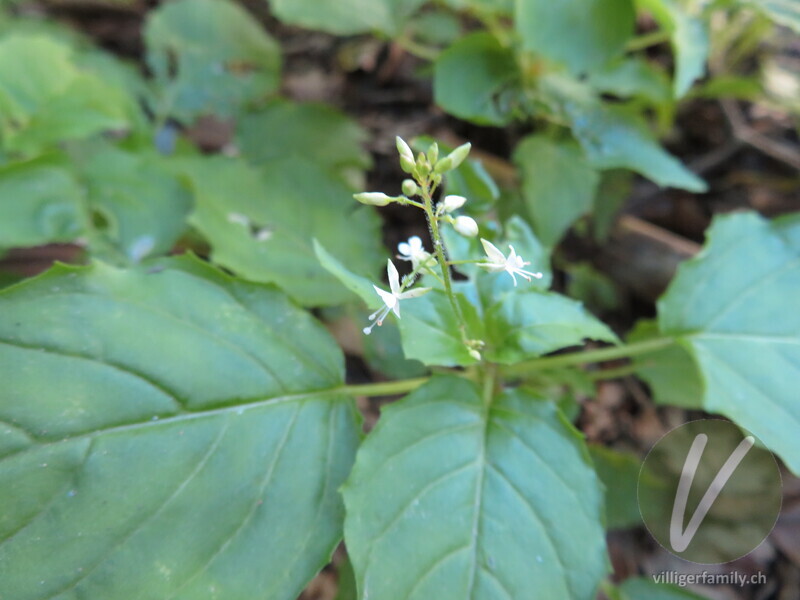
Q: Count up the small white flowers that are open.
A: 3